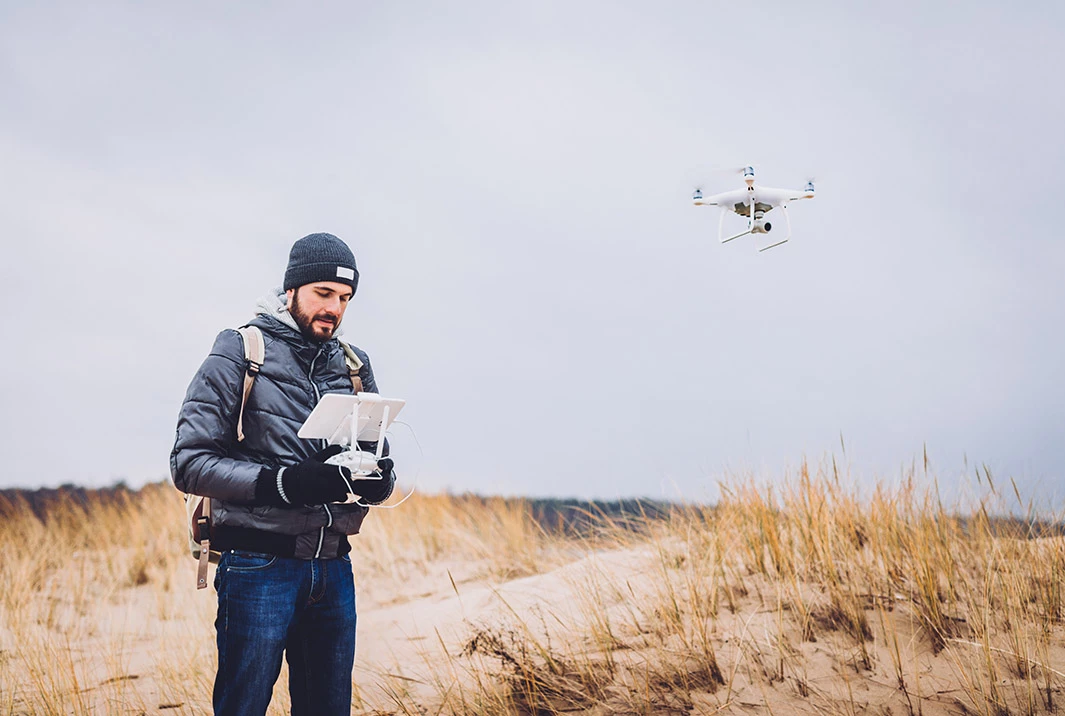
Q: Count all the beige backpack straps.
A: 2